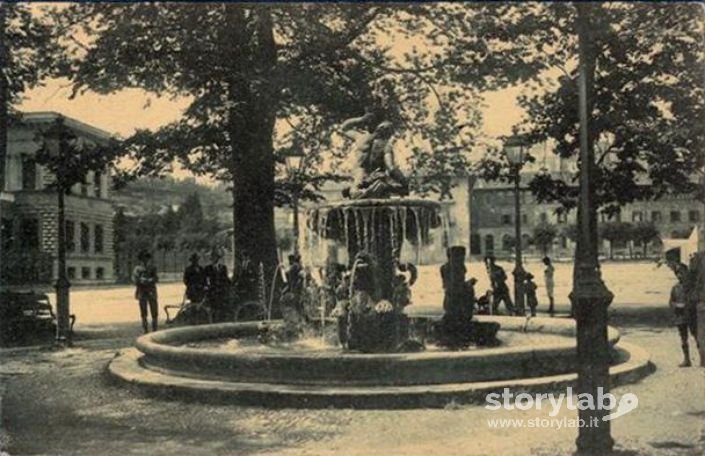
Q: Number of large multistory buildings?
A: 2